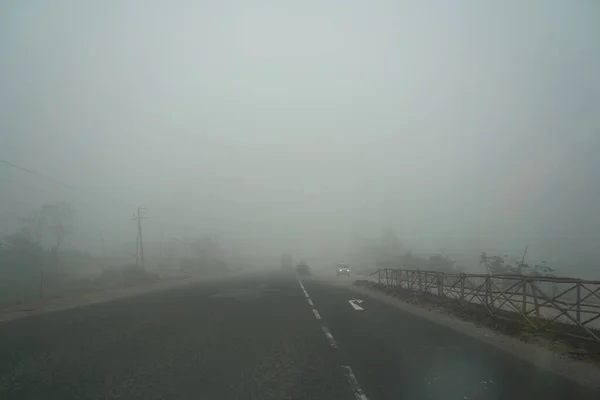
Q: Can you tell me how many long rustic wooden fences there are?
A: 1